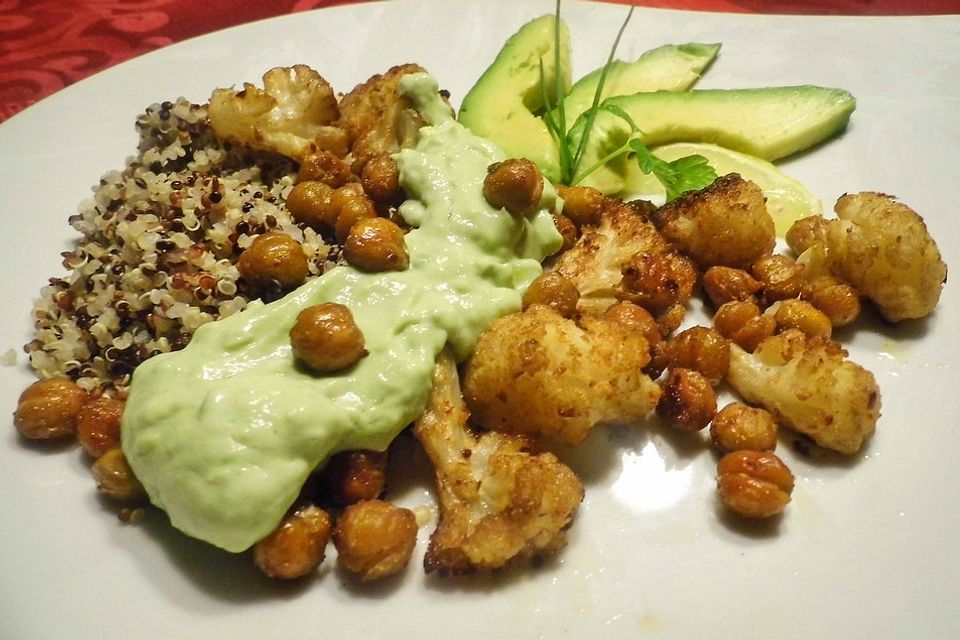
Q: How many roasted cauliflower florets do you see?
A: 8